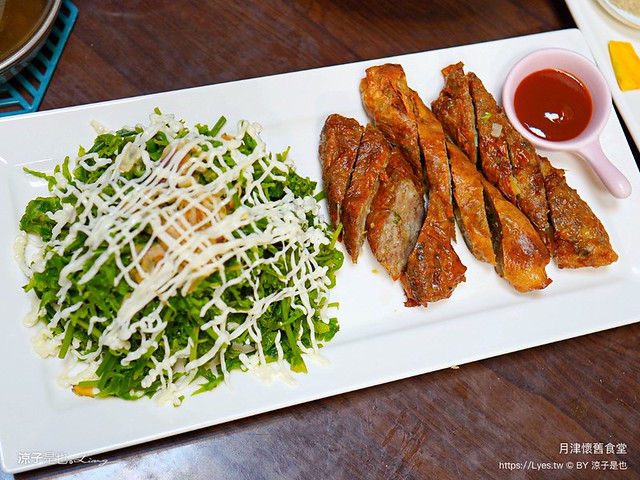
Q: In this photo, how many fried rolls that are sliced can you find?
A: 3